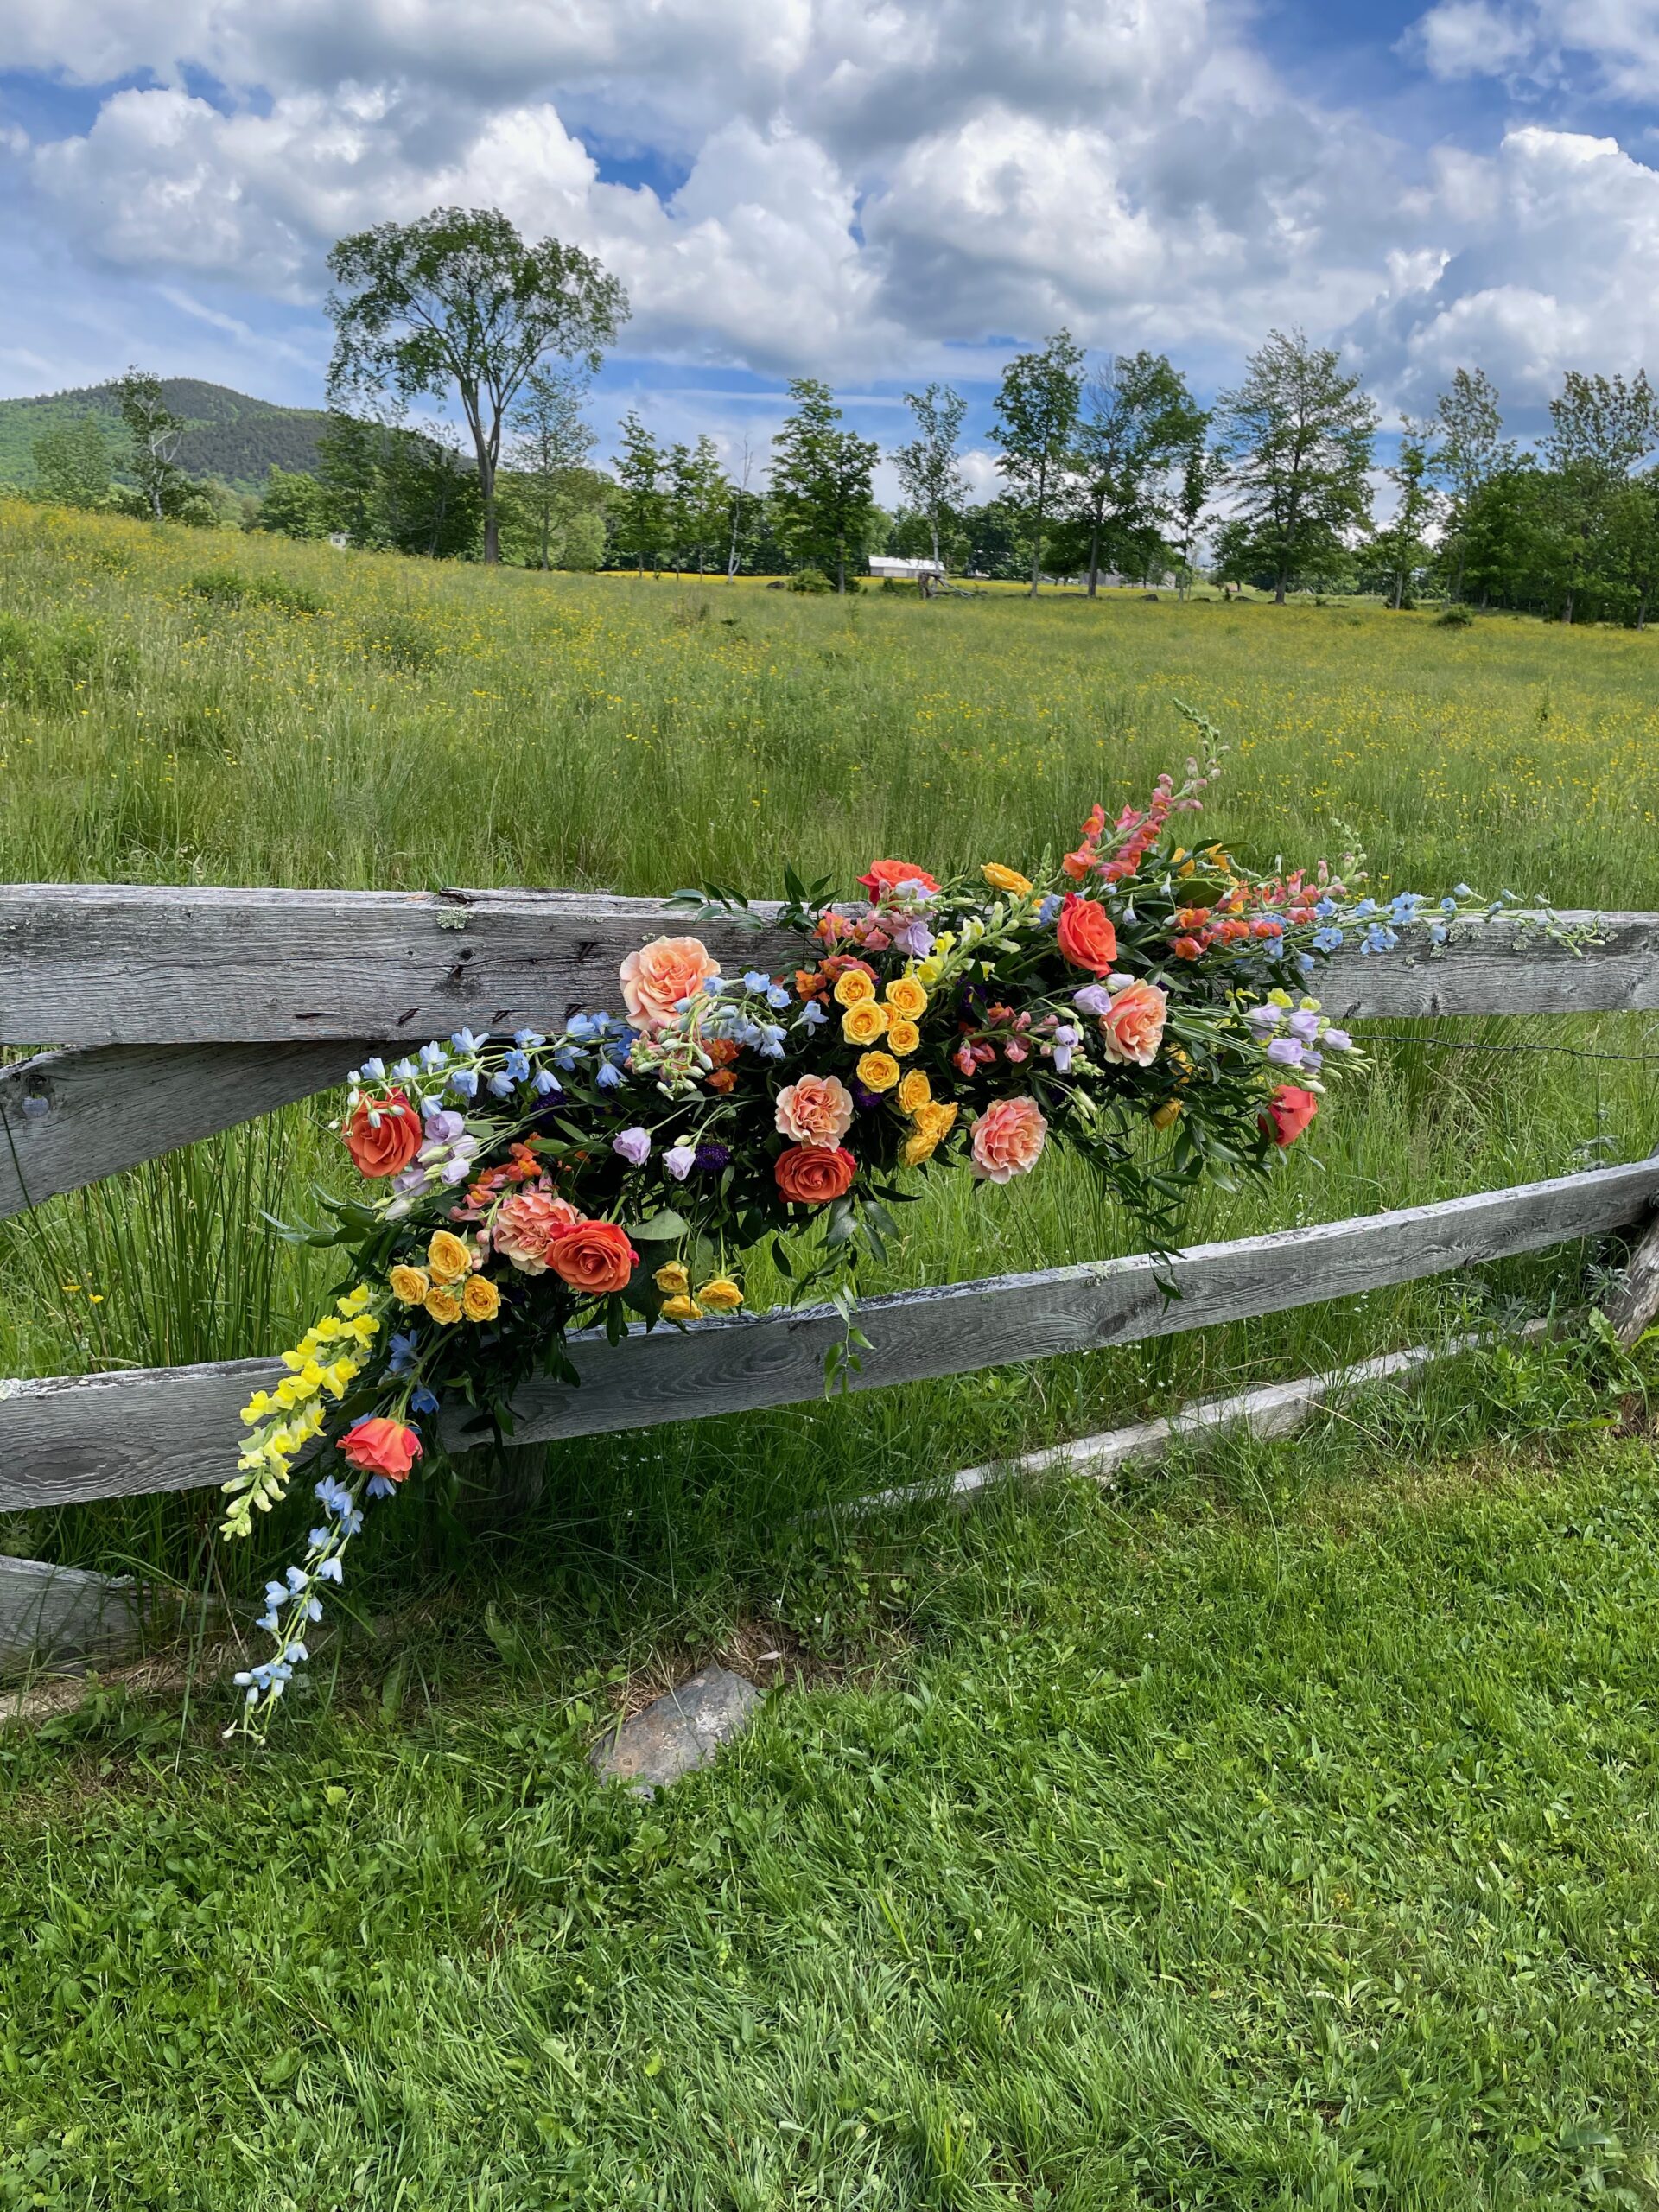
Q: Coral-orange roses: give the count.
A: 7